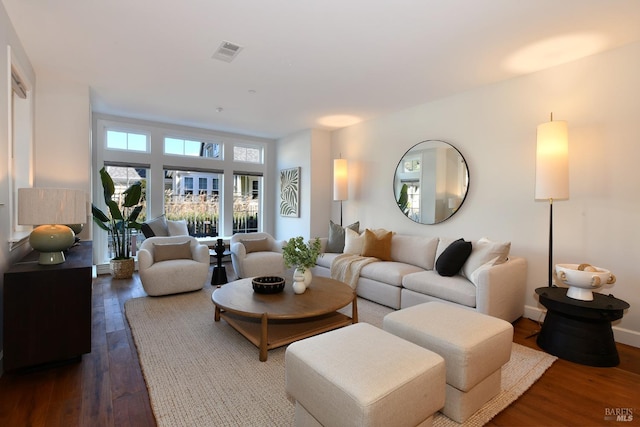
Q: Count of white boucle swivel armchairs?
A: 2